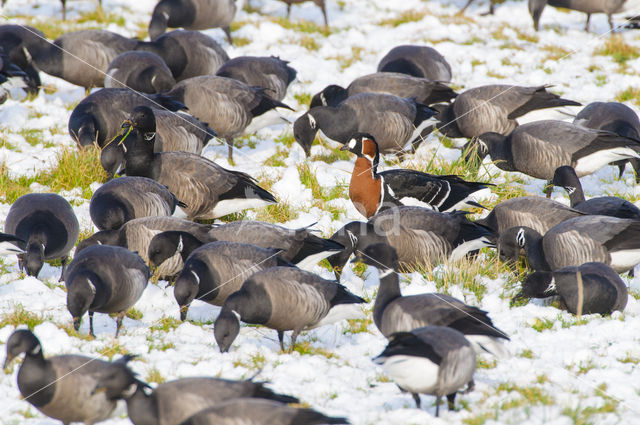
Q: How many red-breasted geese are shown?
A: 1